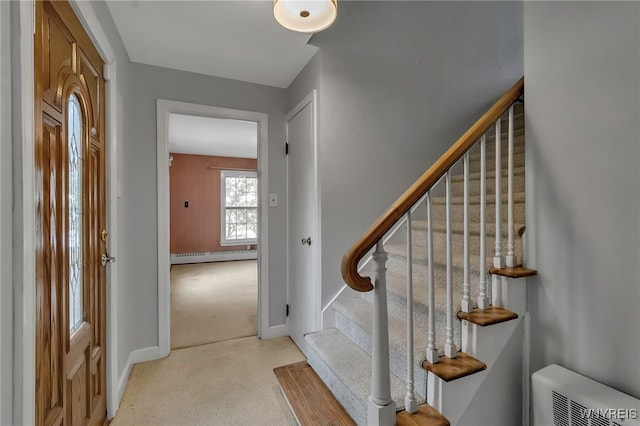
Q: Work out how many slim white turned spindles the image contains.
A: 7